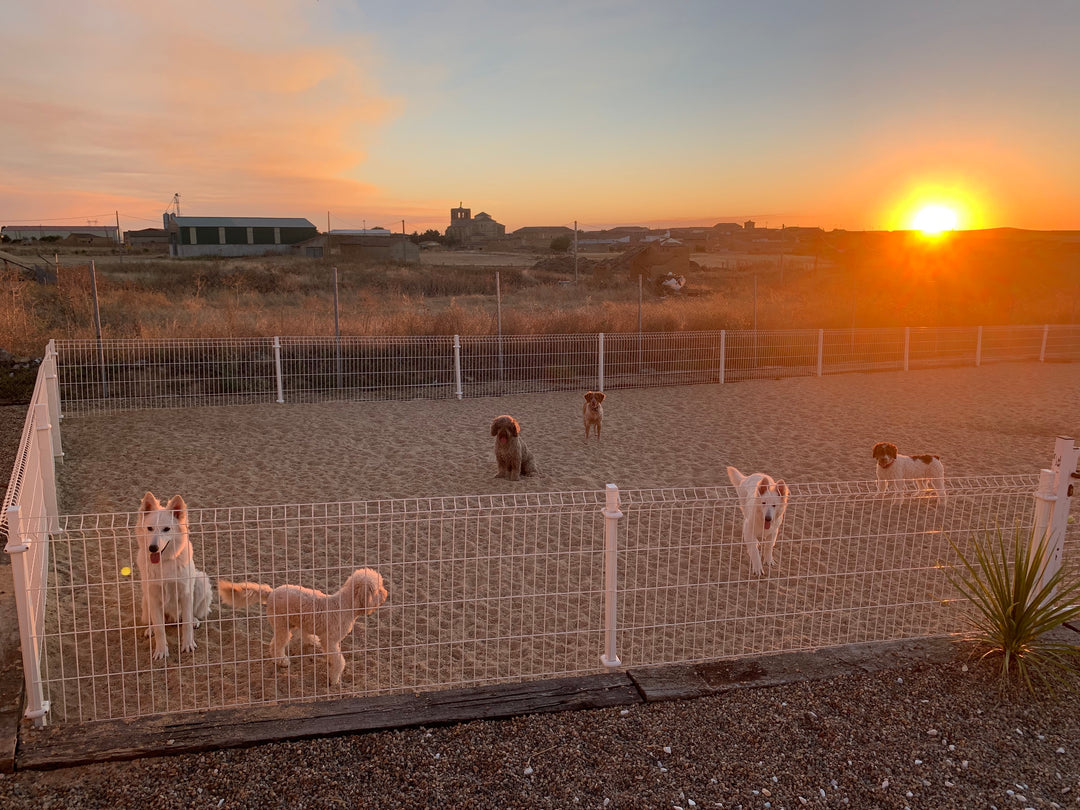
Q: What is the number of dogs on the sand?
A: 6